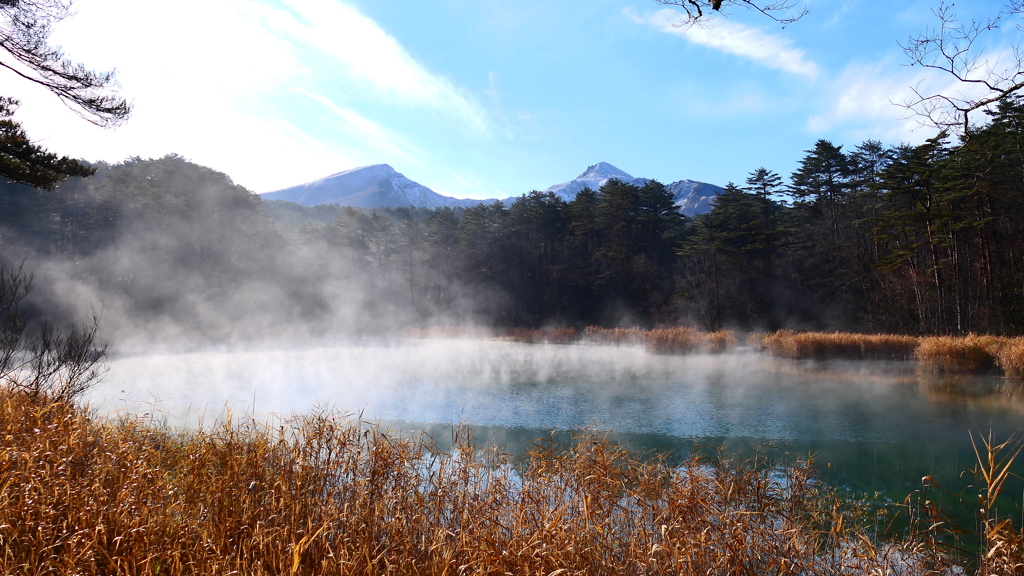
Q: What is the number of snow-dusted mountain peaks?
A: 2